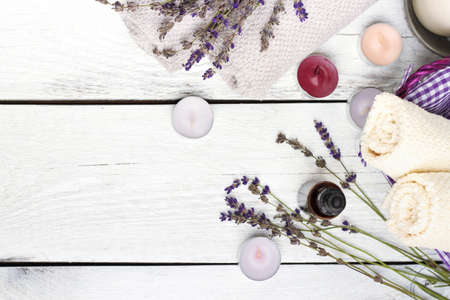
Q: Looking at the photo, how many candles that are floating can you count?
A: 0